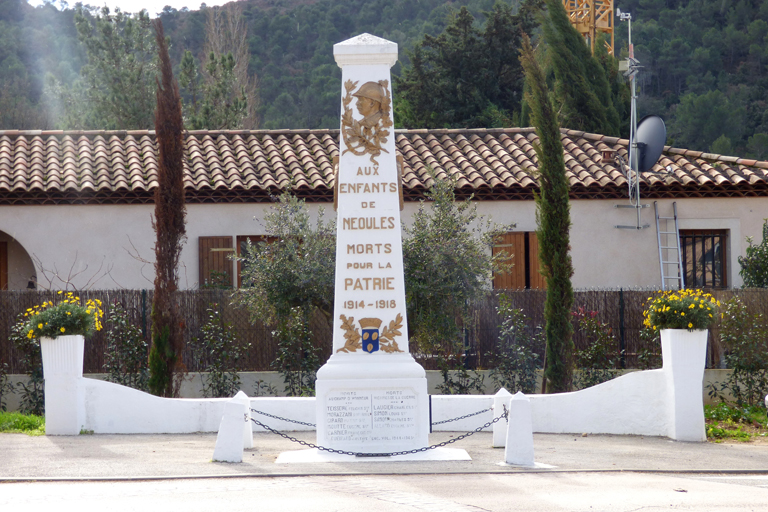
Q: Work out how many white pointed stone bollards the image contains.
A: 4